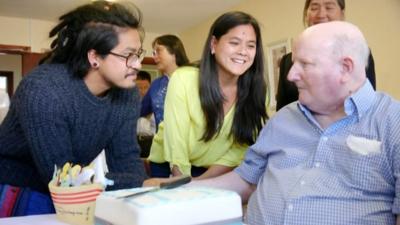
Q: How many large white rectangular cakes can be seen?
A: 1